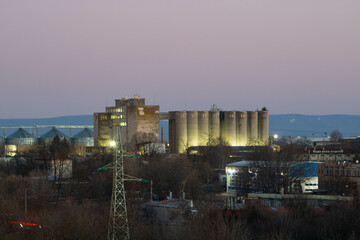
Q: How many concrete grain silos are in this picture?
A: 8